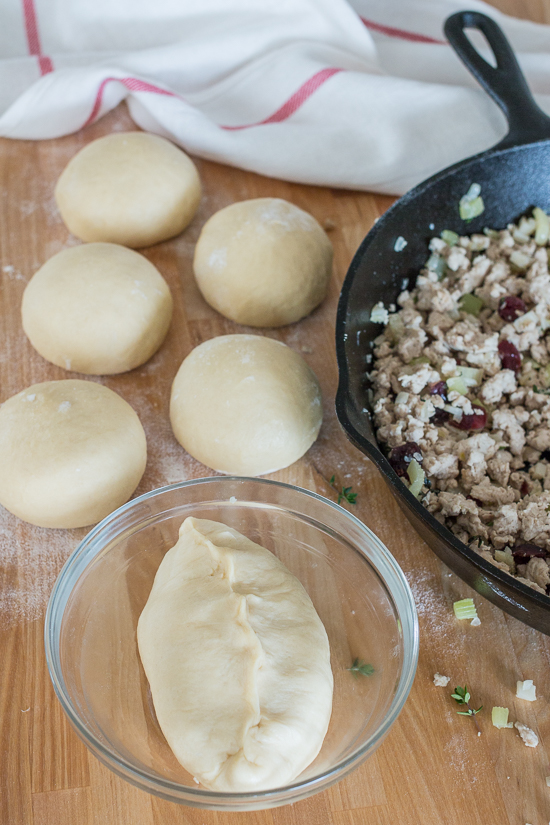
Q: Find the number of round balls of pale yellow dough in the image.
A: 5